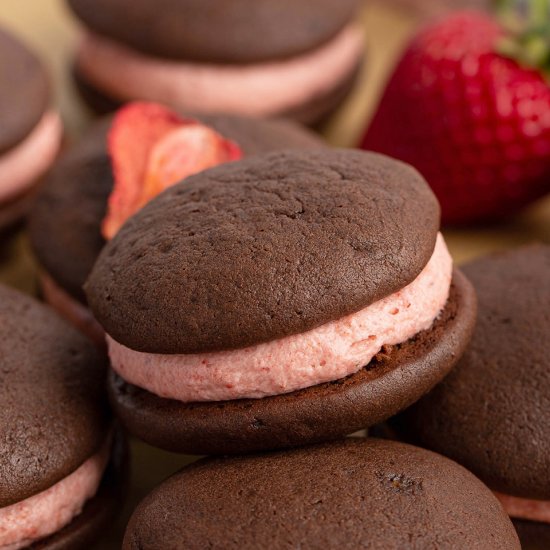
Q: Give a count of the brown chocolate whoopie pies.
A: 7